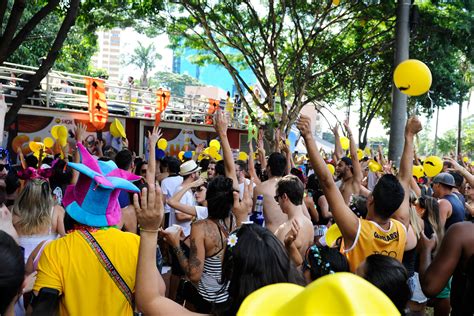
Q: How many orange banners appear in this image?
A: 3